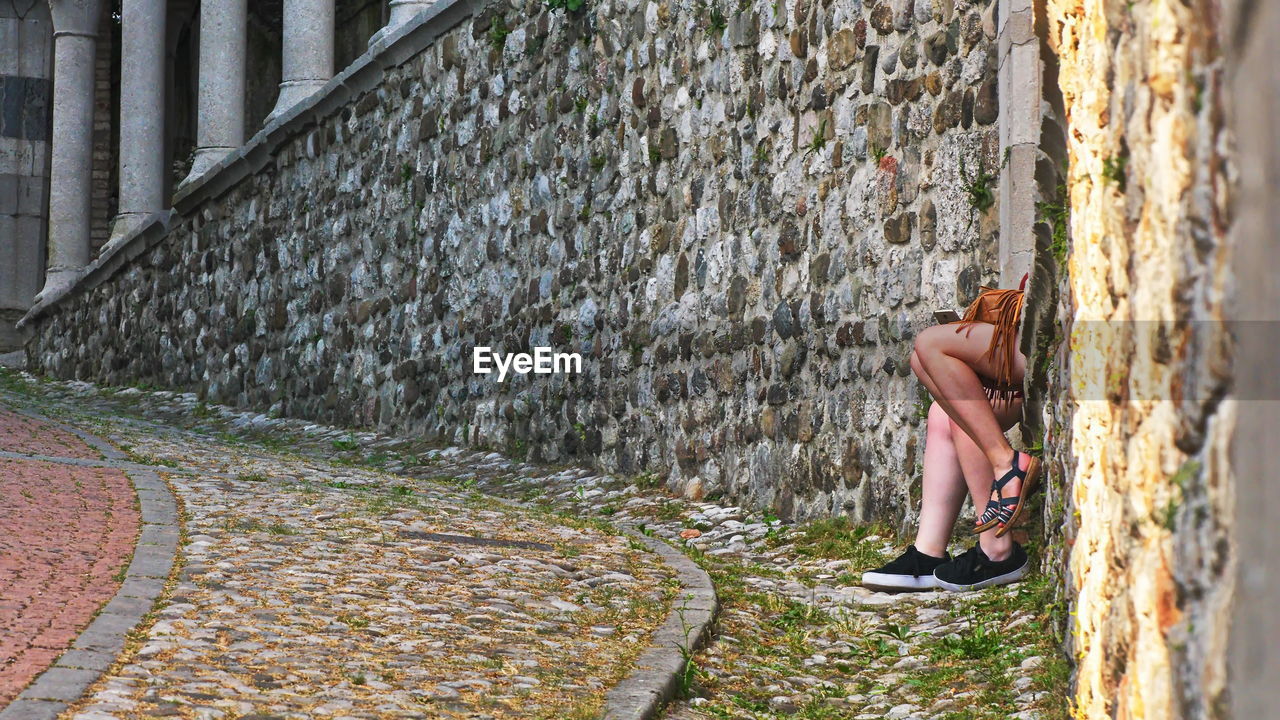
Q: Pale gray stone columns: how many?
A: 5